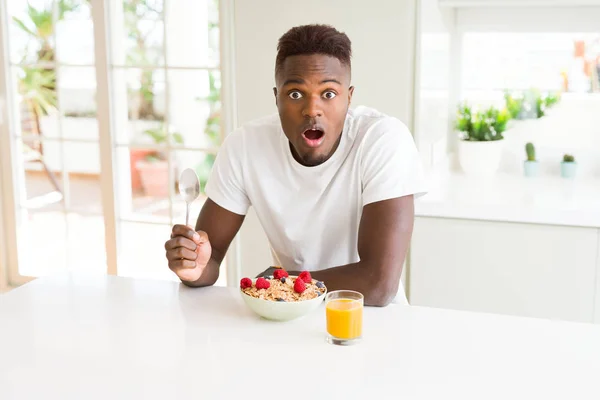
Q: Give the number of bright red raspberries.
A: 5